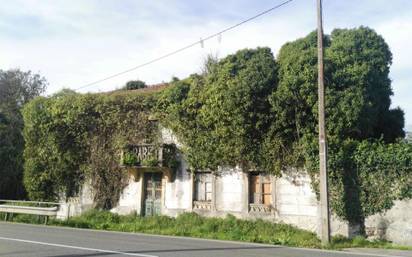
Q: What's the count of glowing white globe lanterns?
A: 0